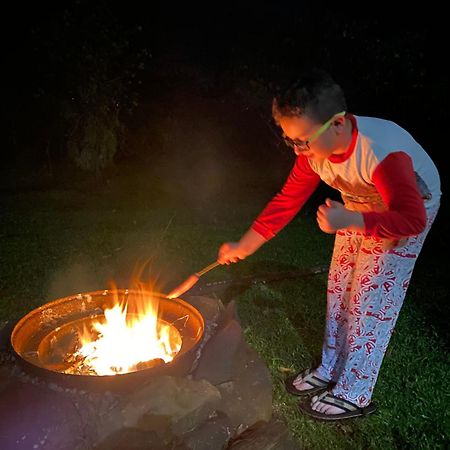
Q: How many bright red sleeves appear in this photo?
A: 2